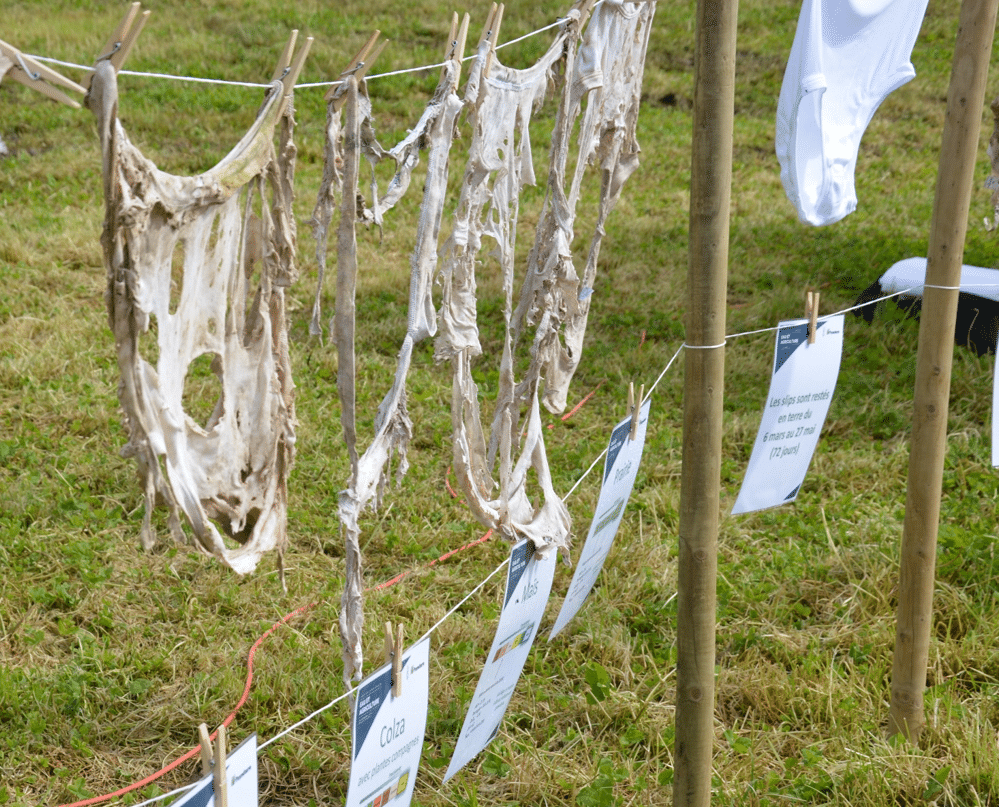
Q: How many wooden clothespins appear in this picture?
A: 11